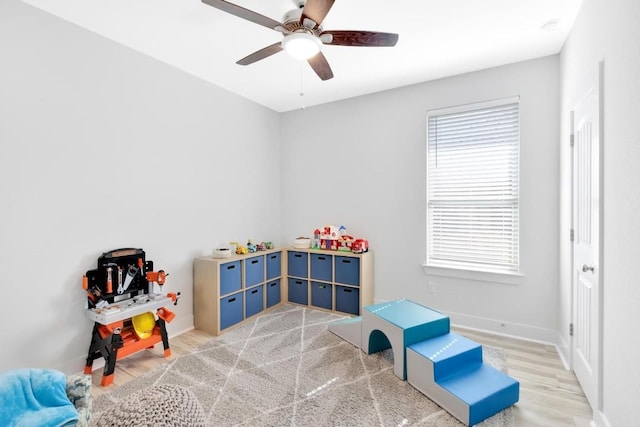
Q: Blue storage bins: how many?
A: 12